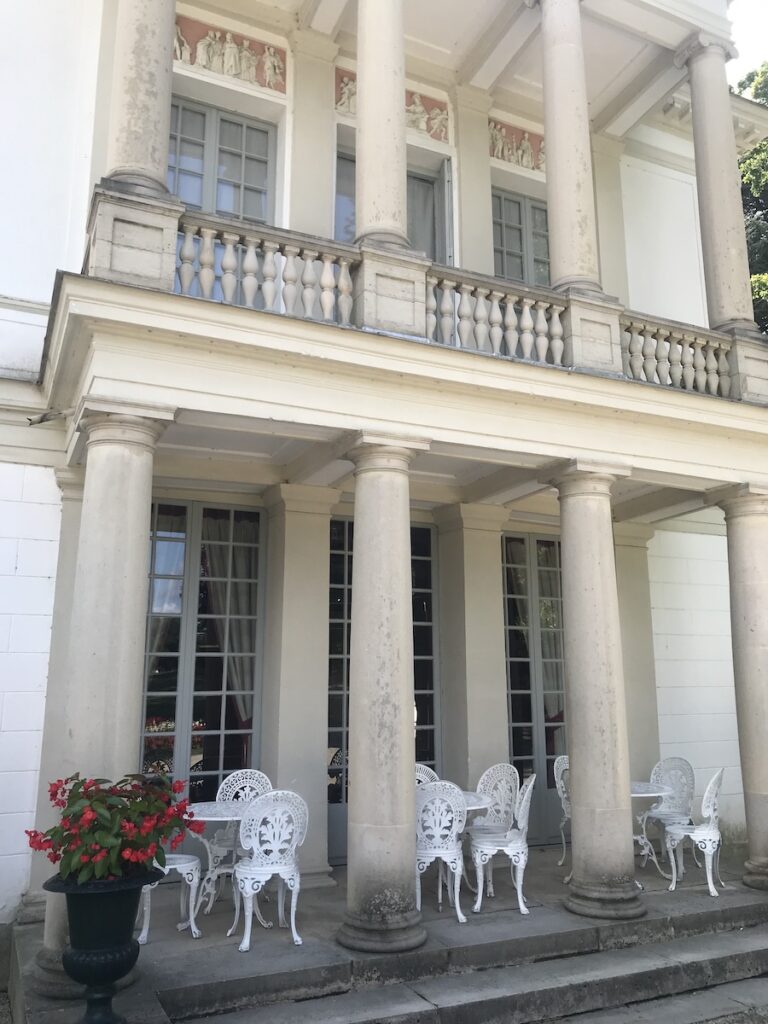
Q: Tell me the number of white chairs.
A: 10